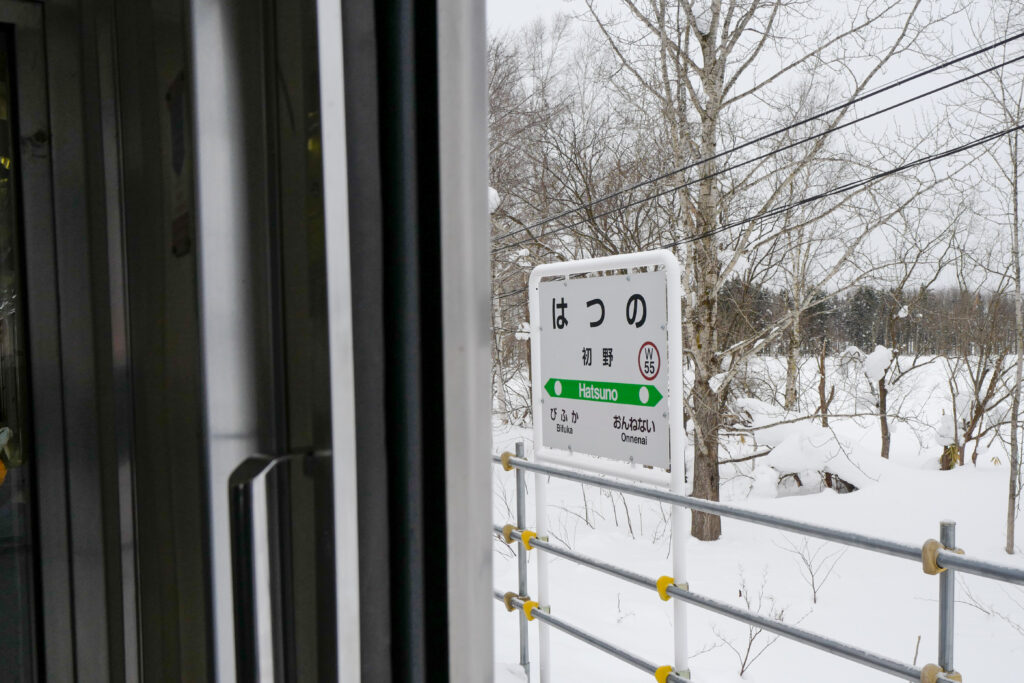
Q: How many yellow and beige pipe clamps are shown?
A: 9